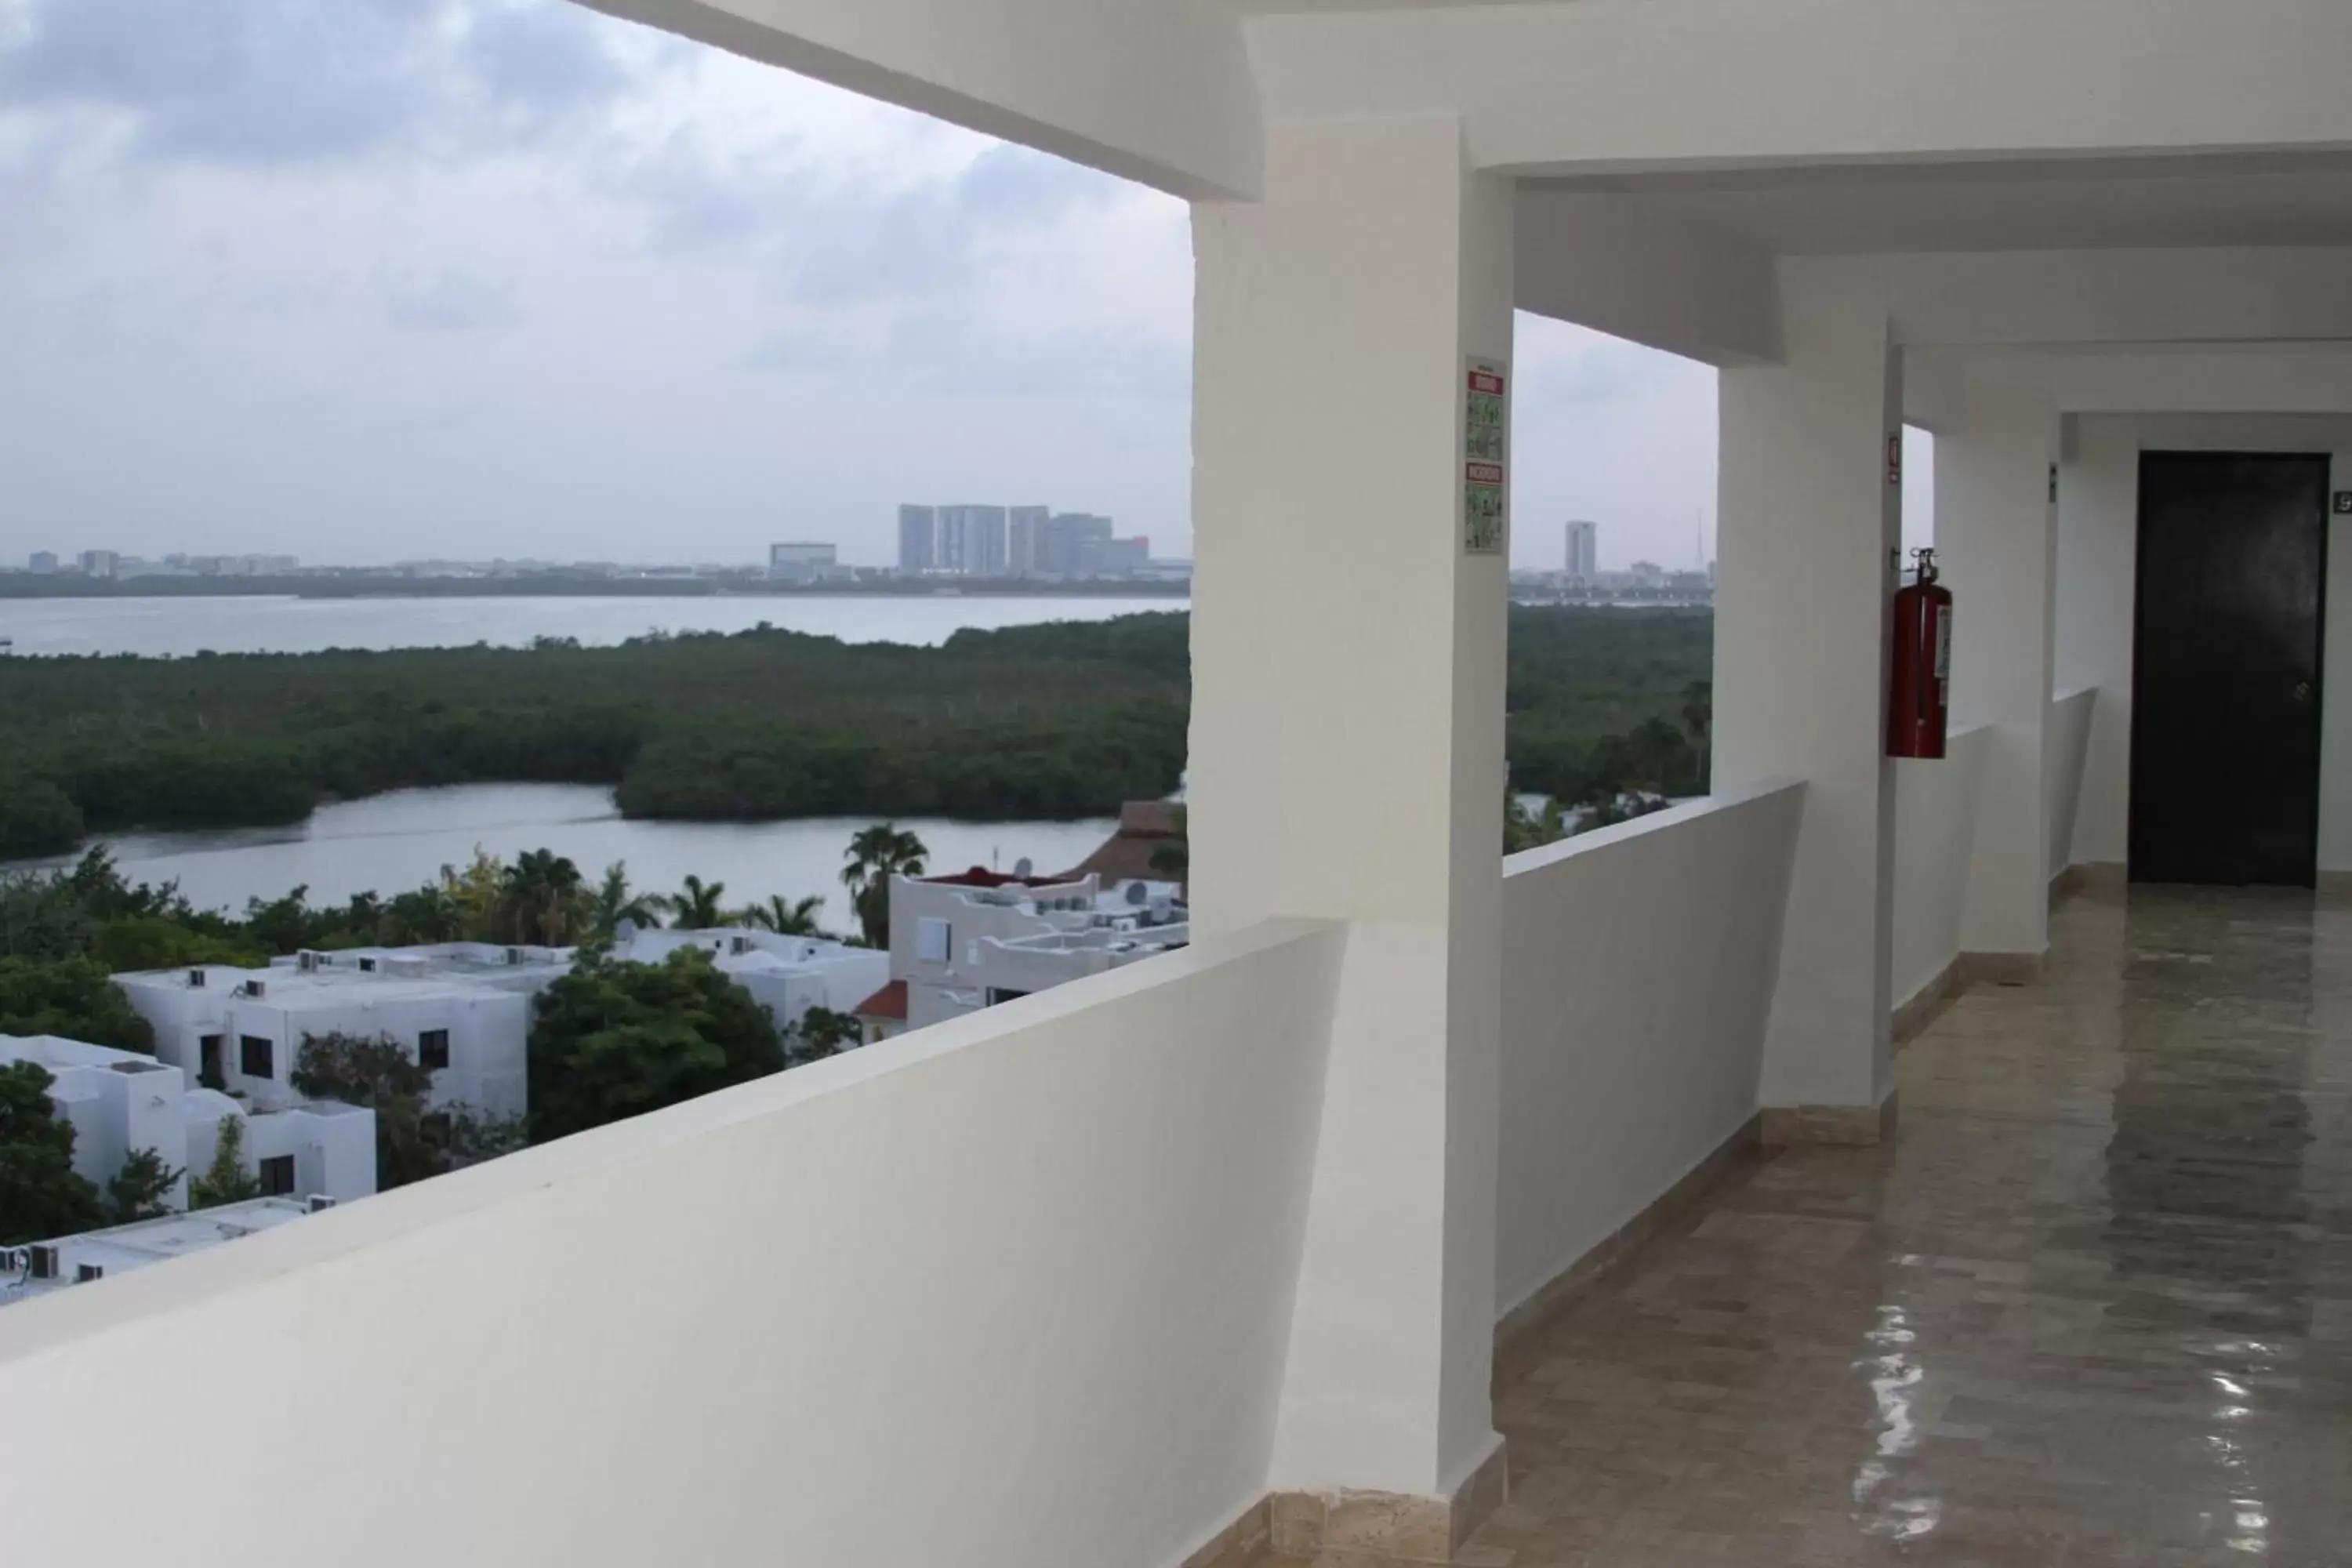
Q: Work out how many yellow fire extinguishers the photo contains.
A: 0